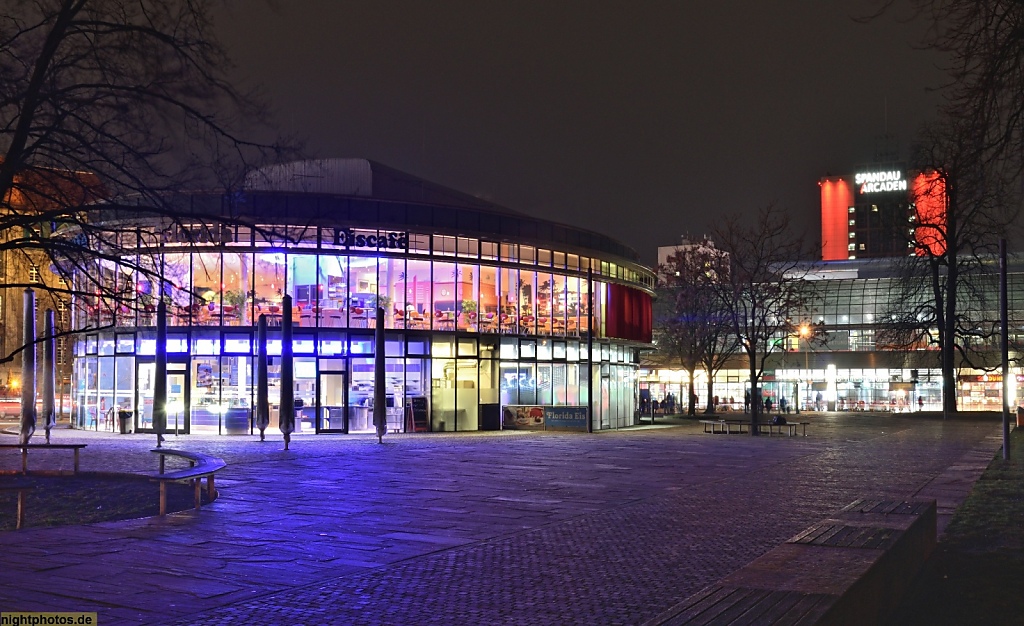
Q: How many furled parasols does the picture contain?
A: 6